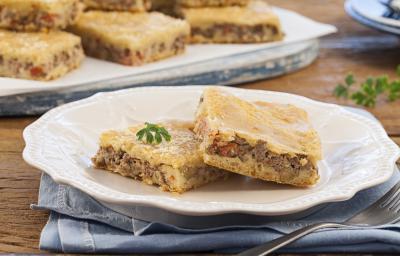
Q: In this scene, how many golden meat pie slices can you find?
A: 8